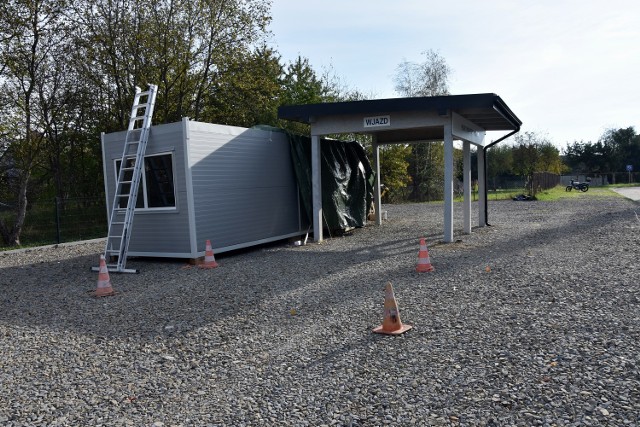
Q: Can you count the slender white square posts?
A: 5